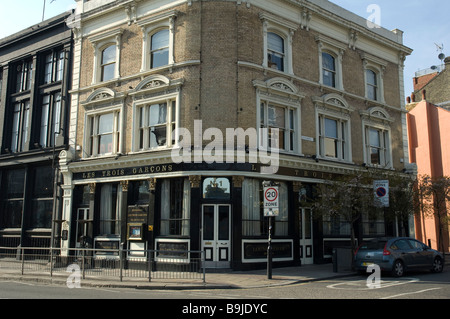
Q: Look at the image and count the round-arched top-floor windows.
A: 5